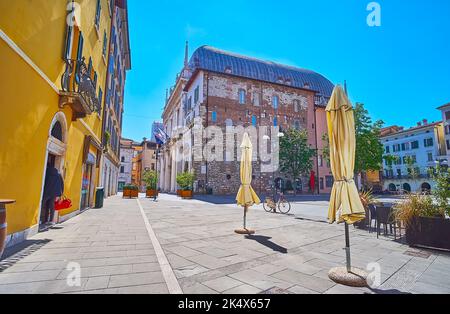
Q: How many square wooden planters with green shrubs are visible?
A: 3